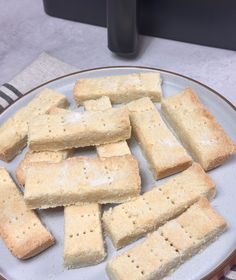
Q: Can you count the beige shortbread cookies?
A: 12